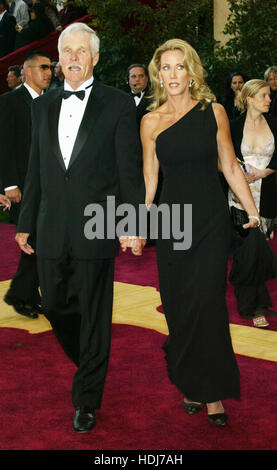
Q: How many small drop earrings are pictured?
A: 2